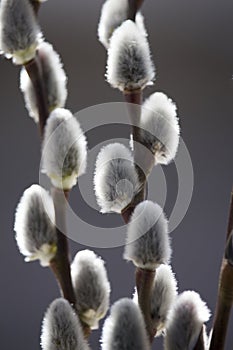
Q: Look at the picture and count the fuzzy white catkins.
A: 14